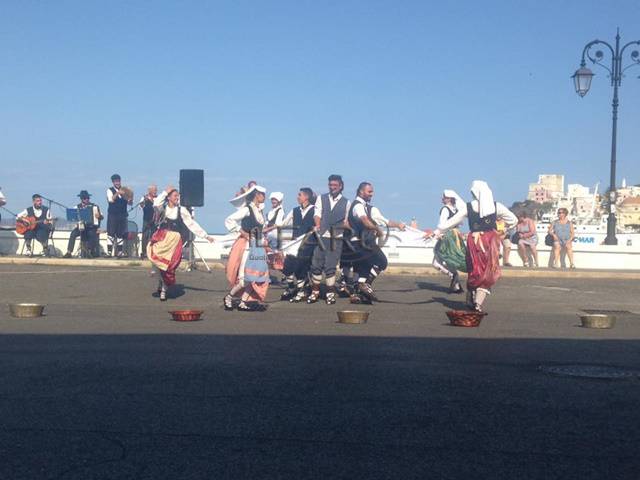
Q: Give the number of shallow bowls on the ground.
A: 5